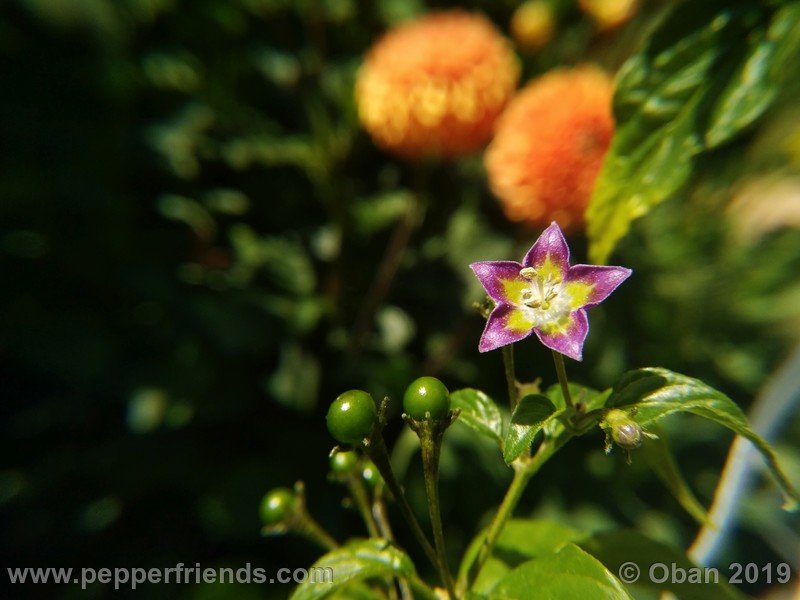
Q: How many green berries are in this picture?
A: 5